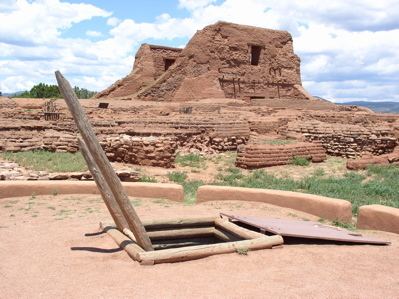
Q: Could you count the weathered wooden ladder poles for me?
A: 2